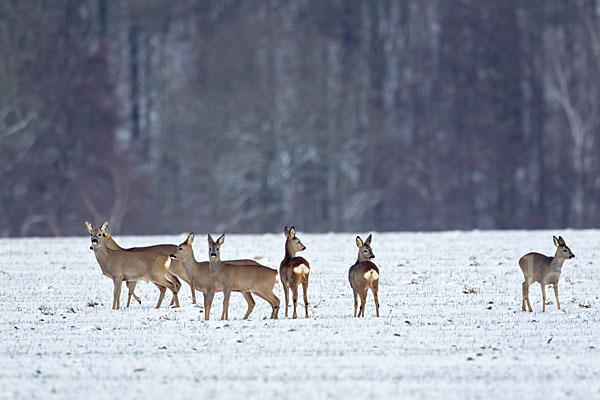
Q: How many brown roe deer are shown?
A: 7